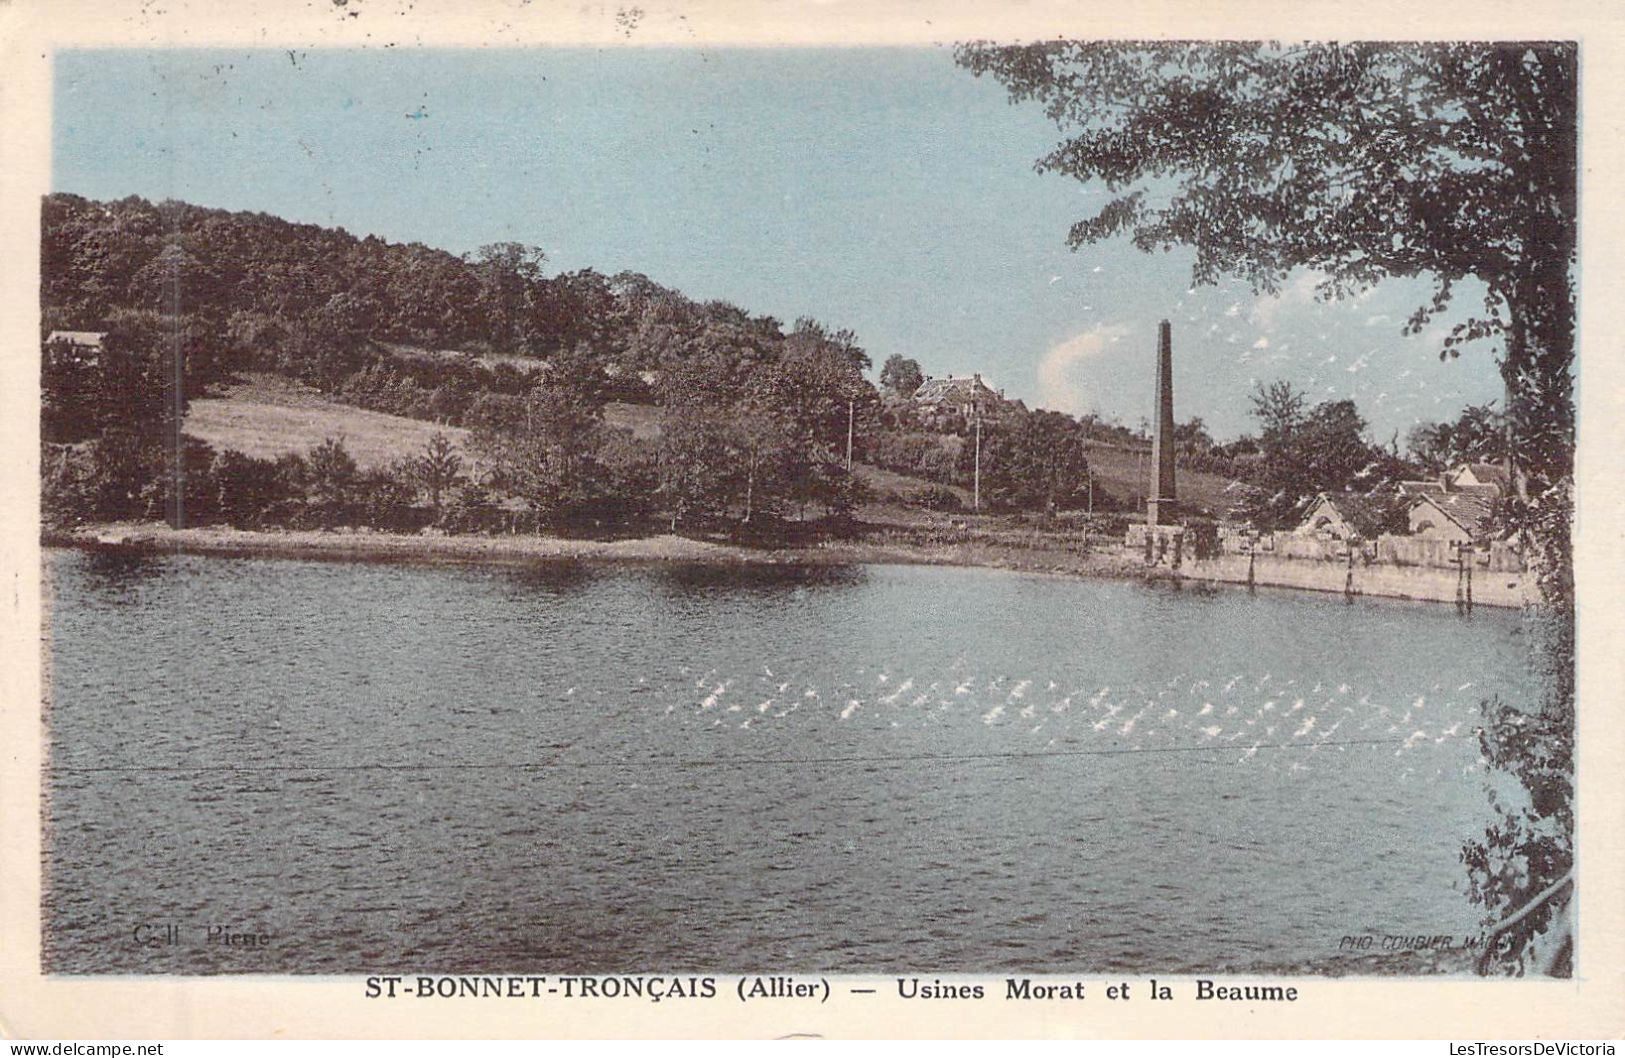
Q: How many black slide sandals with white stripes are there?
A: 0